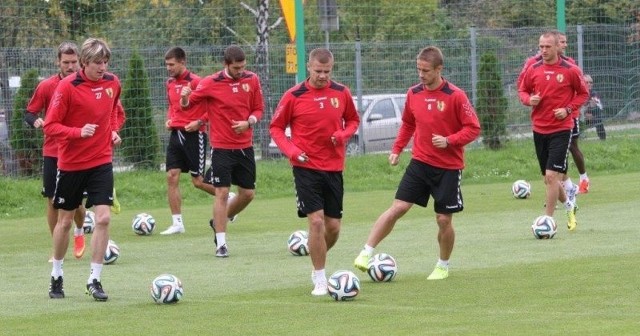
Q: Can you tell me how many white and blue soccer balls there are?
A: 9